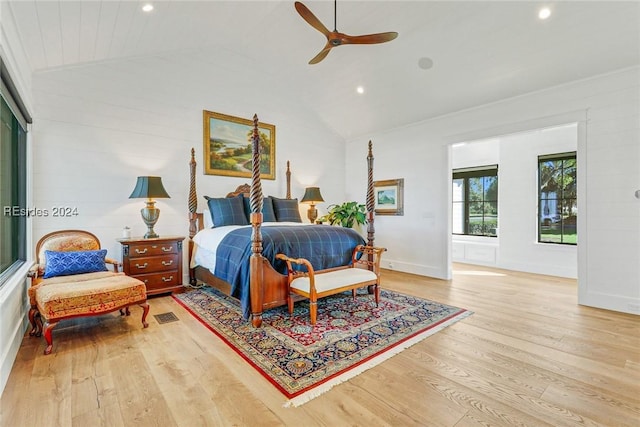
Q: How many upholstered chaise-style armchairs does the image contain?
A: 1